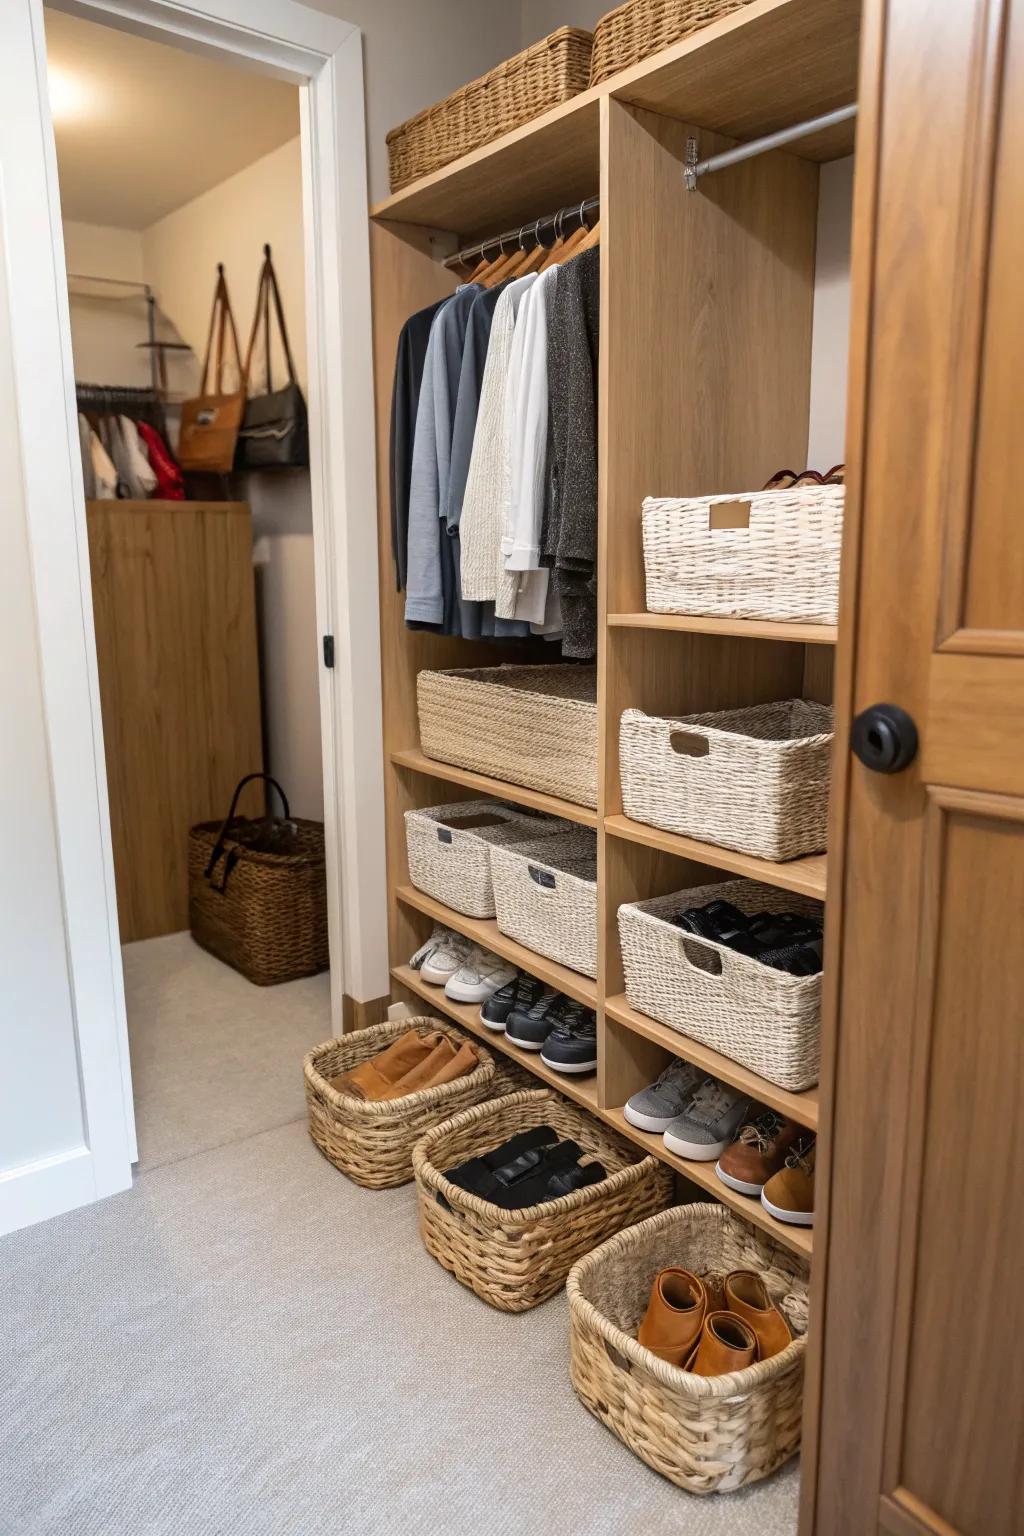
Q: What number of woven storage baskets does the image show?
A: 12